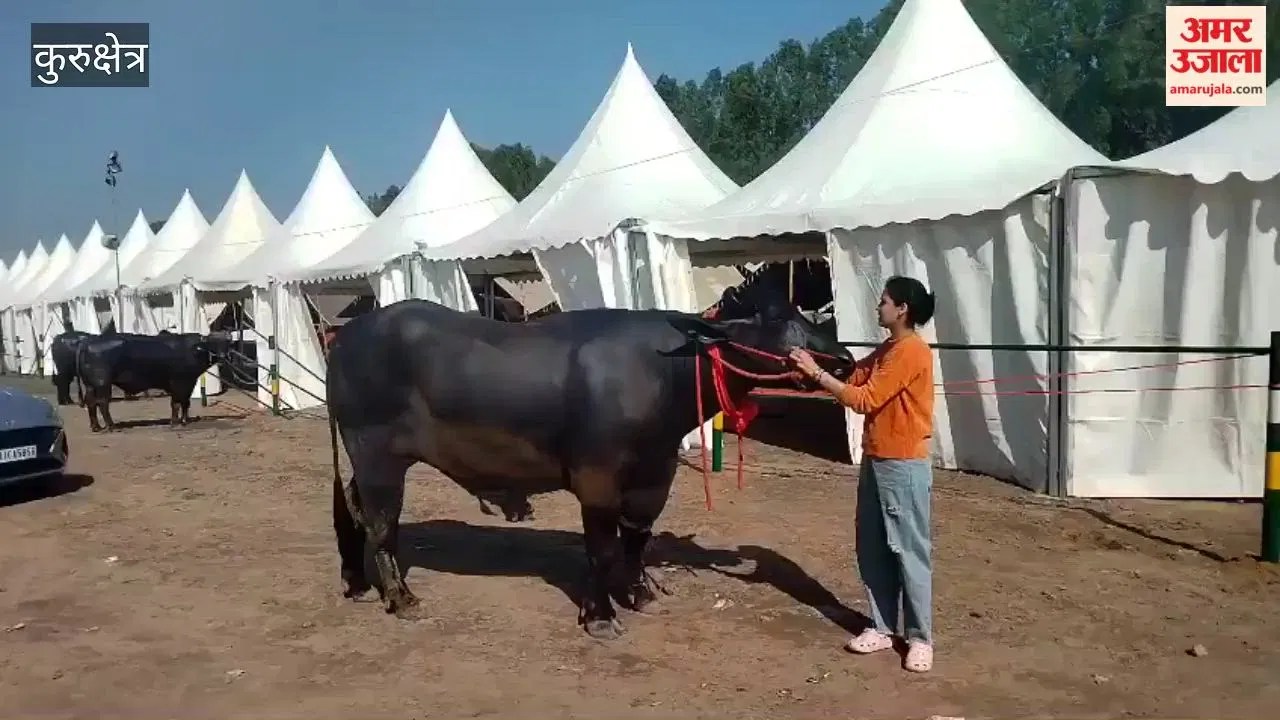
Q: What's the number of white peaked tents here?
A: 13